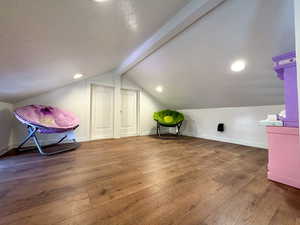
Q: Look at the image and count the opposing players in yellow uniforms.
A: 0